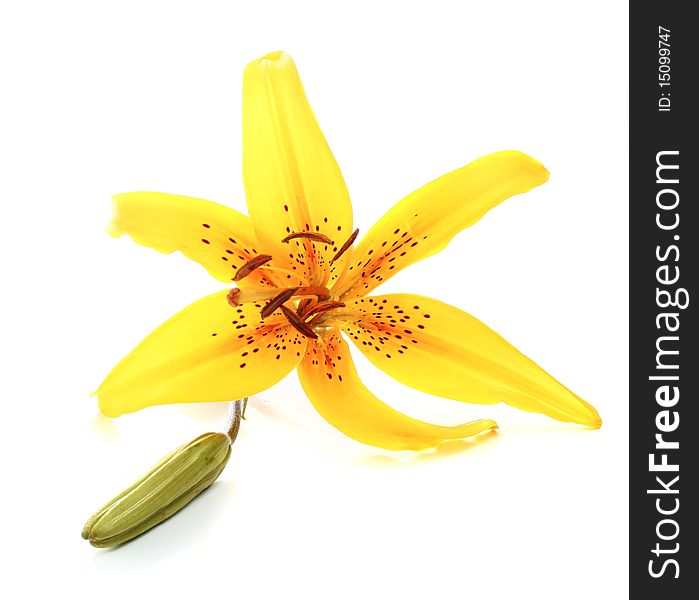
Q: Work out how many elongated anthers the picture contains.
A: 6